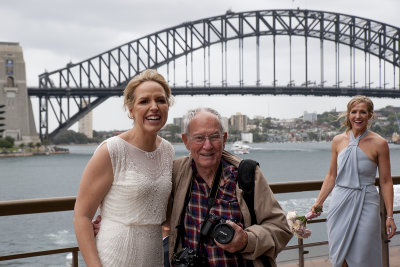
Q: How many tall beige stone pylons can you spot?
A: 1